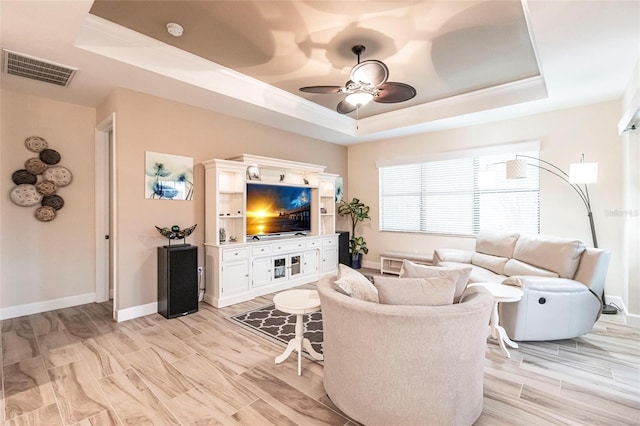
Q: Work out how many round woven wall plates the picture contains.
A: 9